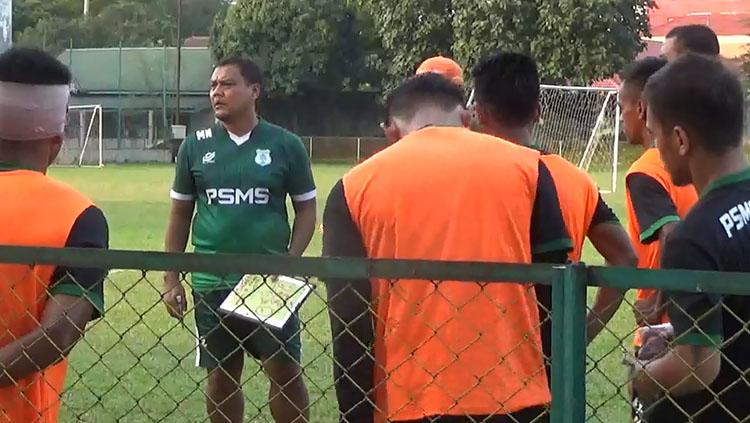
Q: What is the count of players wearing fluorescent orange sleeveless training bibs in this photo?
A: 4